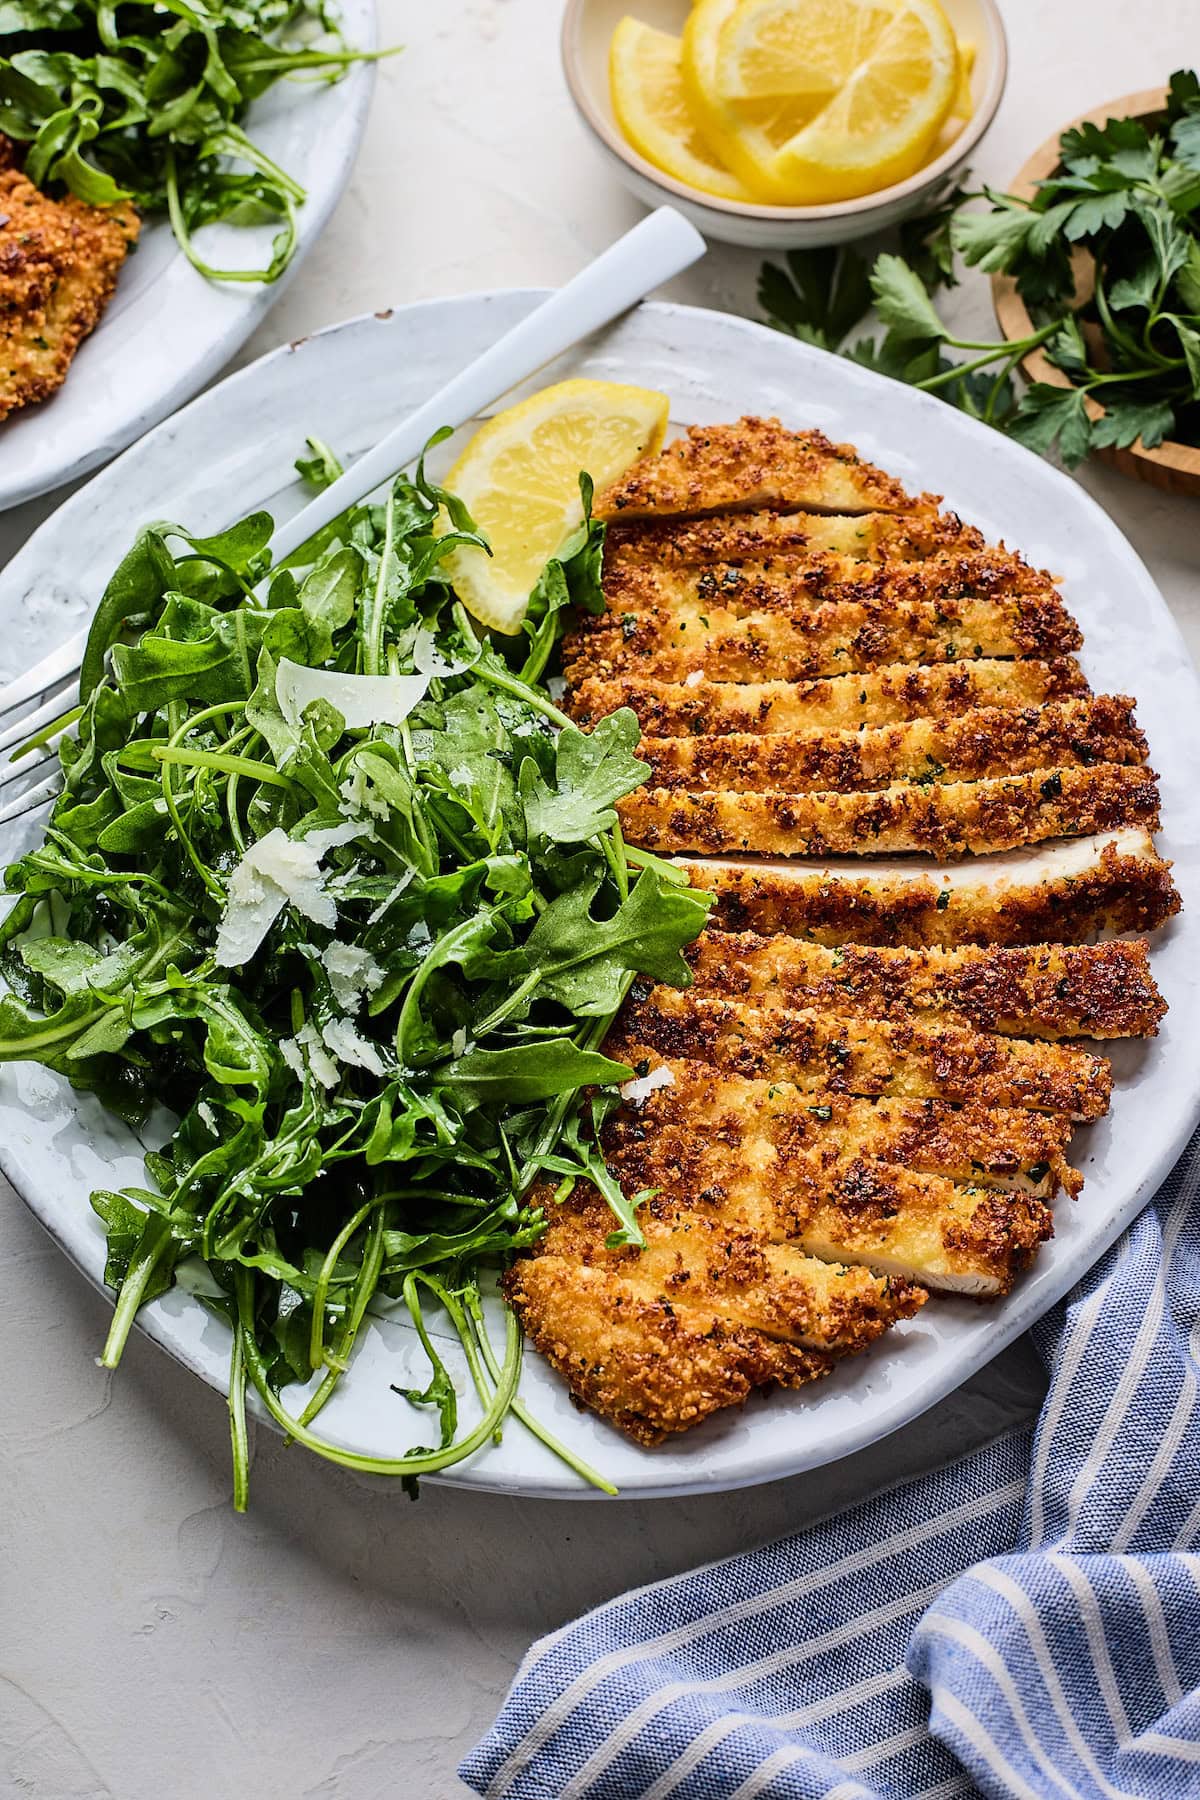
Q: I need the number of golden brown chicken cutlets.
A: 2